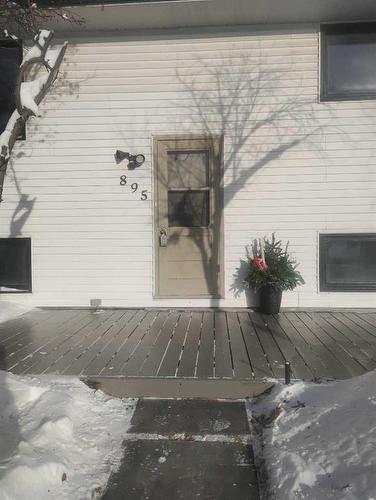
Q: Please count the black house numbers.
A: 3